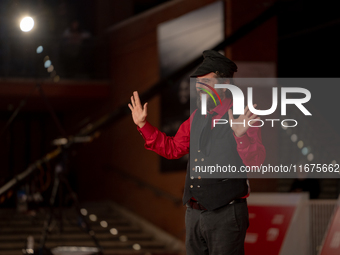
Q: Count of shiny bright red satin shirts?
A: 1